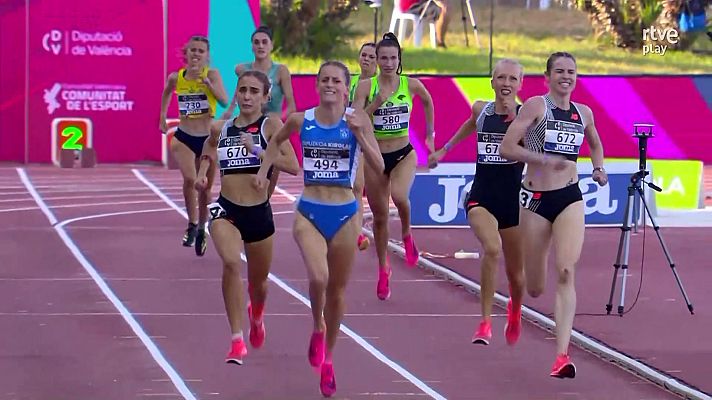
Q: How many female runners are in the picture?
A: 8